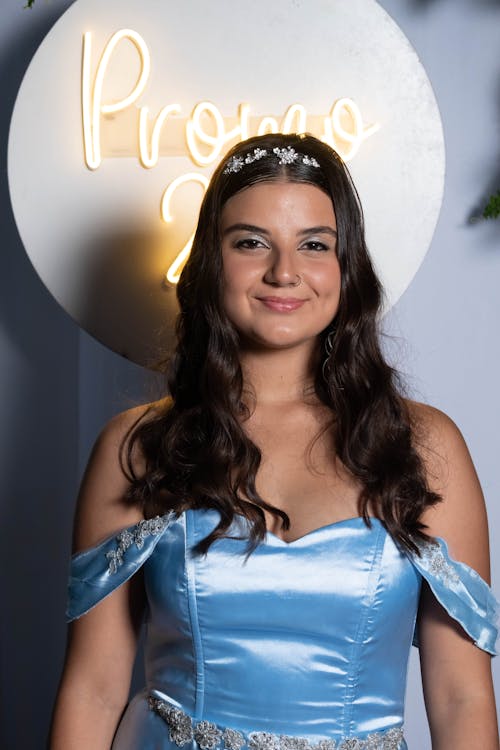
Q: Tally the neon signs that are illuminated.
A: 1